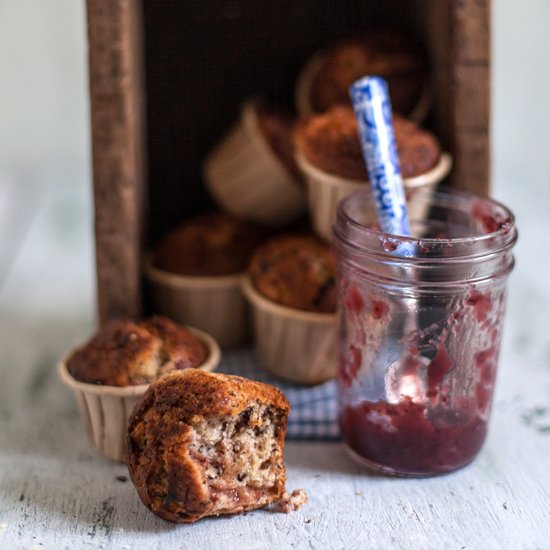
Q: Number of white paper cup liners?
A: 6